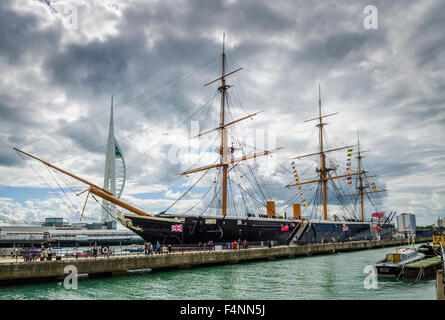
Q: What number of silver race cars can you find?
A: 0